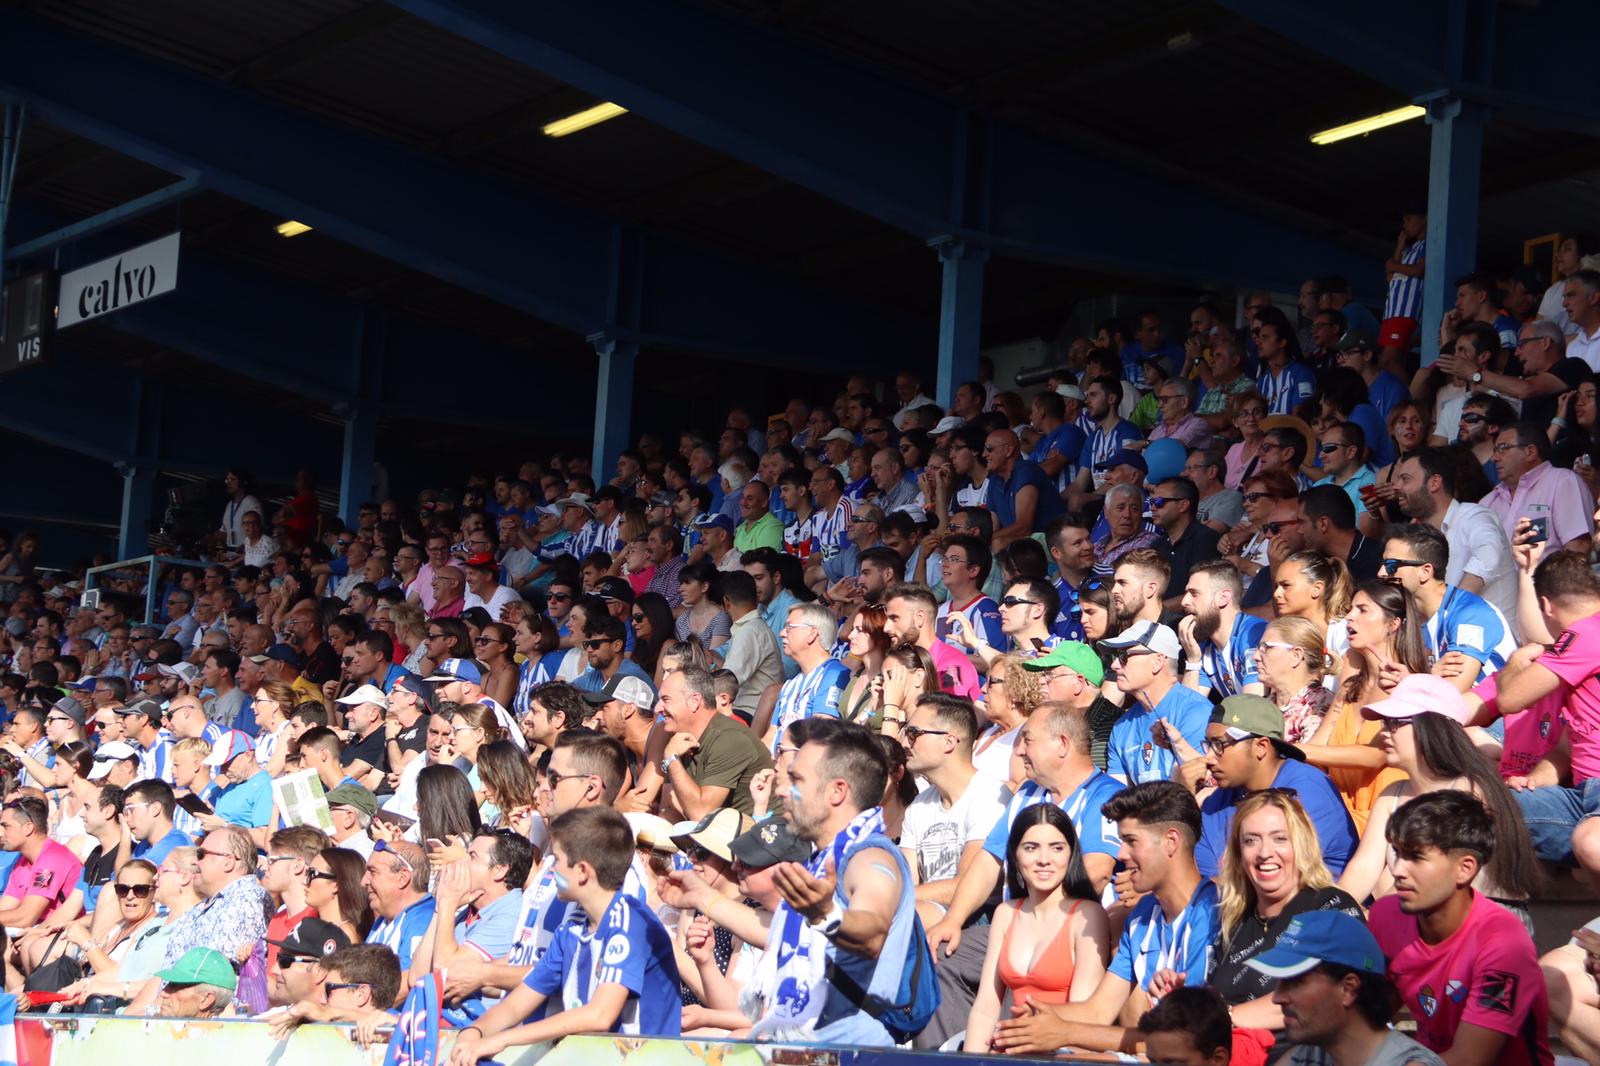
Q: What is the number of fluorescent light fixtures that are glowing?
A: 3